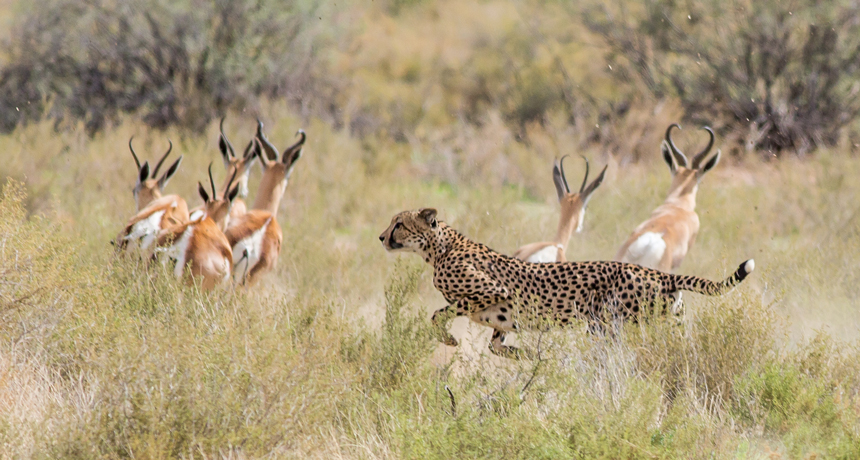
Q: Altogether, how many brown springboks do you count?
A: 6